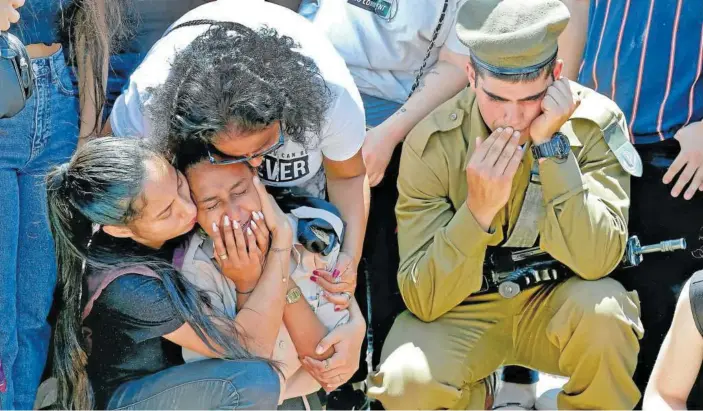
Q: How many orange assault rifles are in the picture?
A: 0